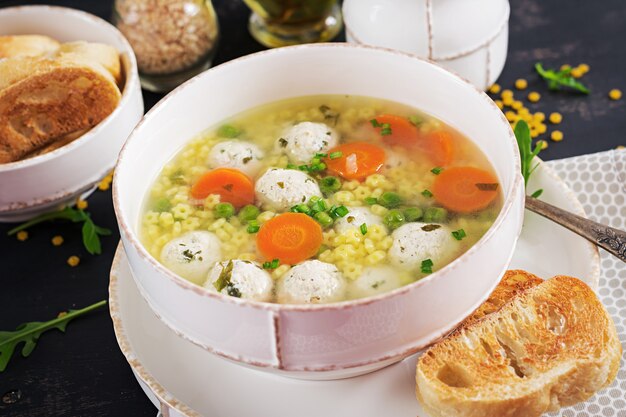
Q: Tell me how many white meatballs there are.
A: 9